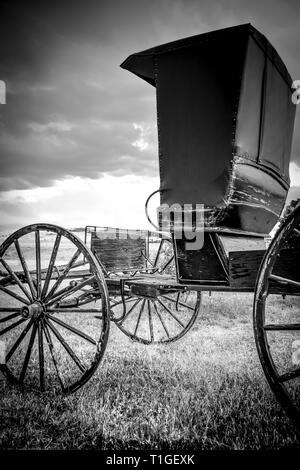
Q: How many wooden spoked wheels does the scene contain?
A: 3